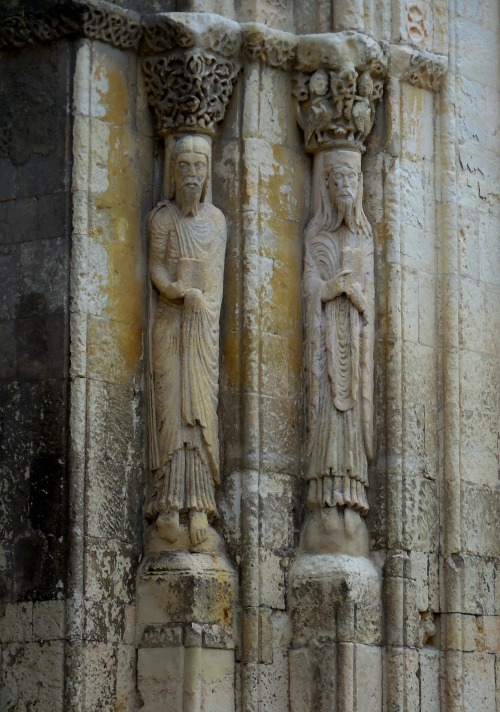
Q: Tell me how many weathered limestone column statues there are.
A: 2